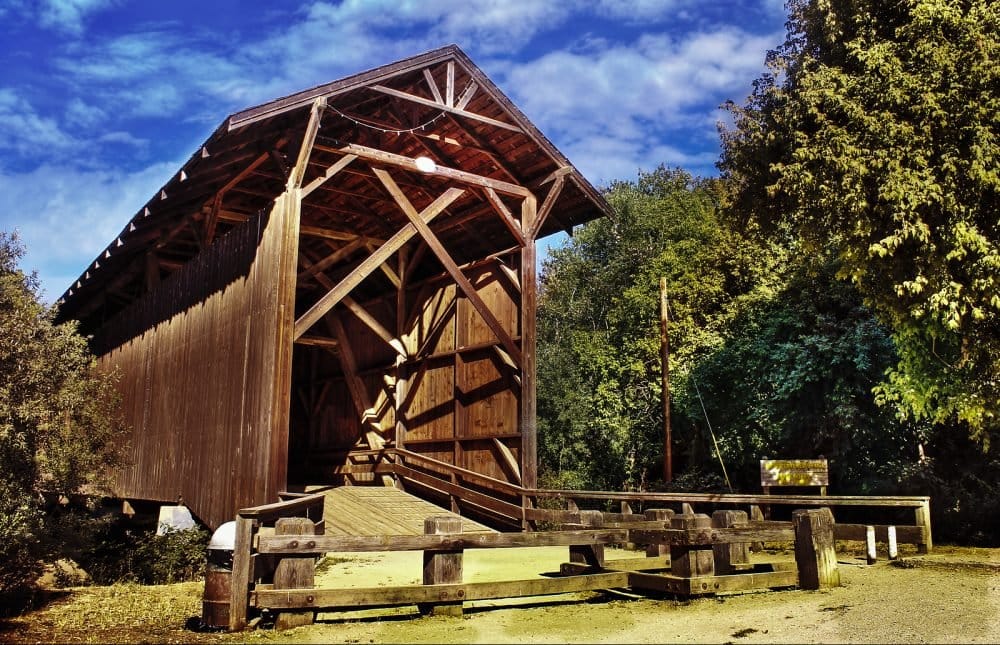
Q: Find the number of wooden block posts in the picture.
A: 7